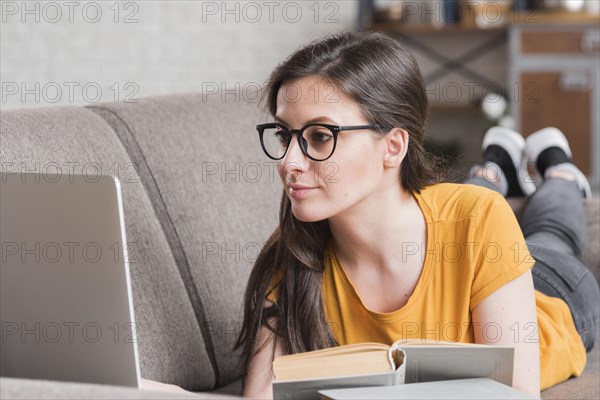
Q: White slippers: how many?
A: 2